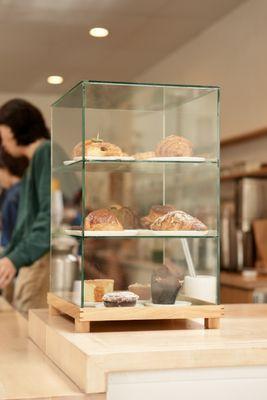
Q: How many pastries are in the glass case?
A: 11